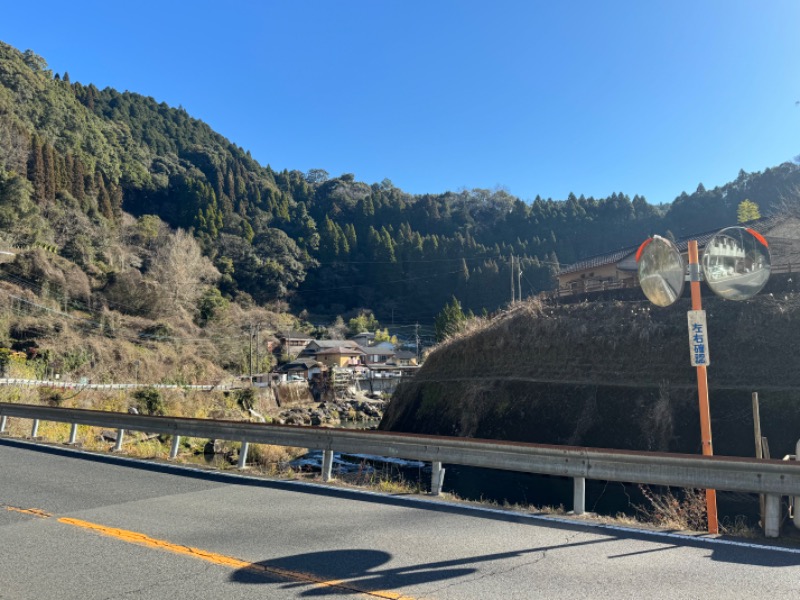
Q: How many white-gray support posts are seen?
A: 10